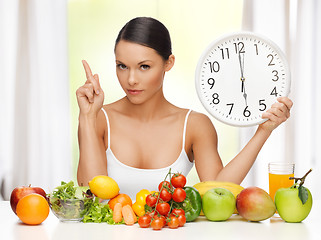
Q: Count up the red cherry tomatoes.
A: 13